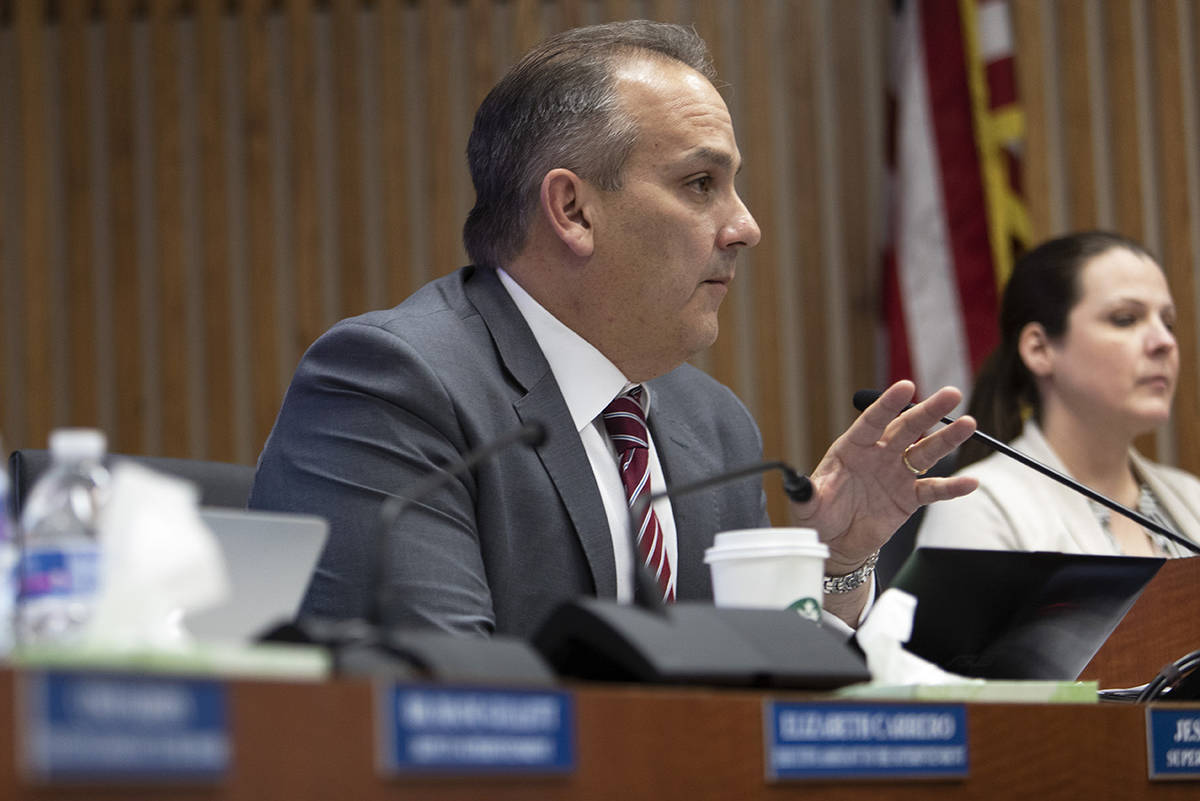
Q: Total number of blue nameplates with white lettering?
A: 4